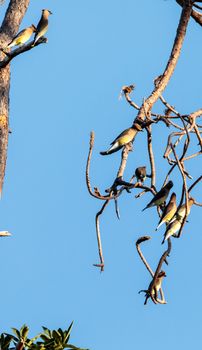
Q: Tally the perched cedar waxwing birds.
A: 9